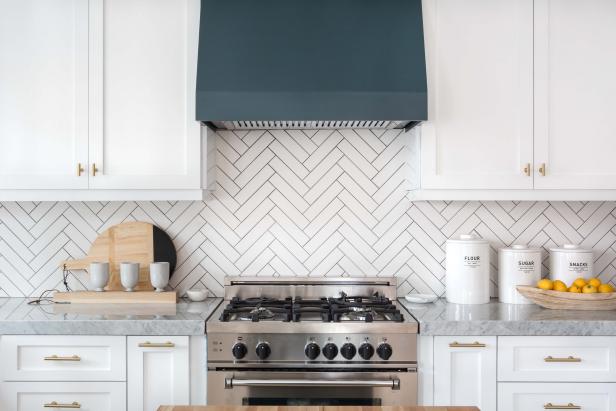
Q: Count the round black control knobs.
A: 7